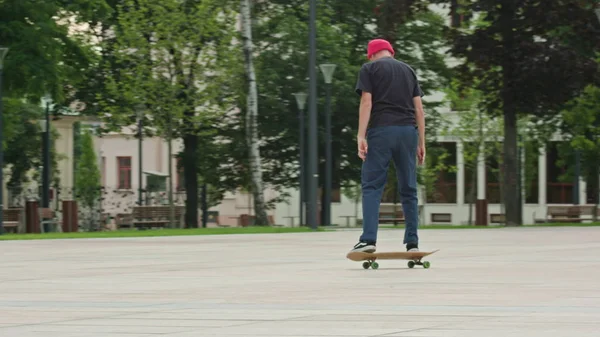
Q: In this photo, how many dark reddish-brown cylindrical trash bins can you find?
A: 3